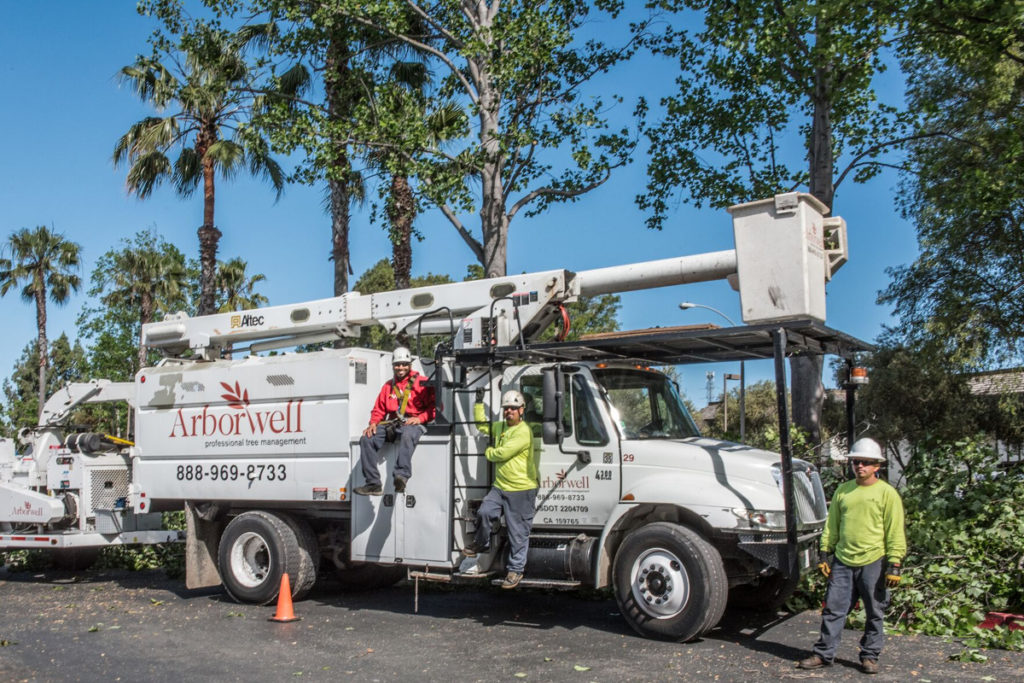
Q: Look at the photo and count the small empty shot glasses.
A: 0